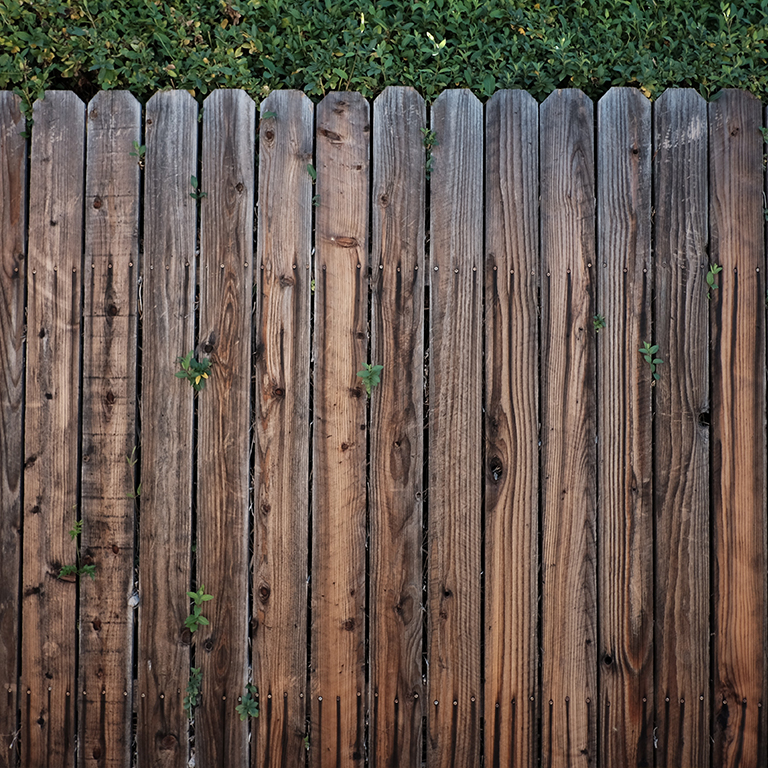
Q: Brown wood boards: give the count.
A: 14